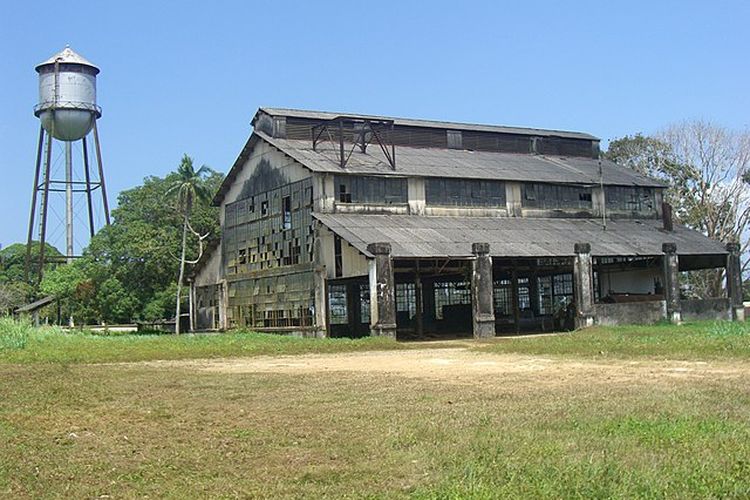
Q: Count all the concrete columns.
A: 5